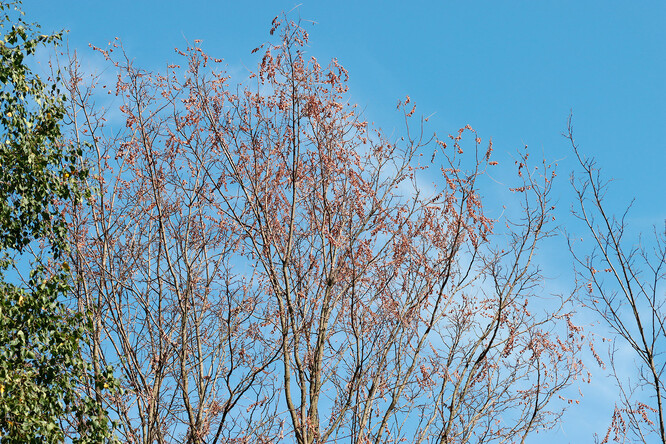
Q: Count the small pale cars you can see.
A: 0